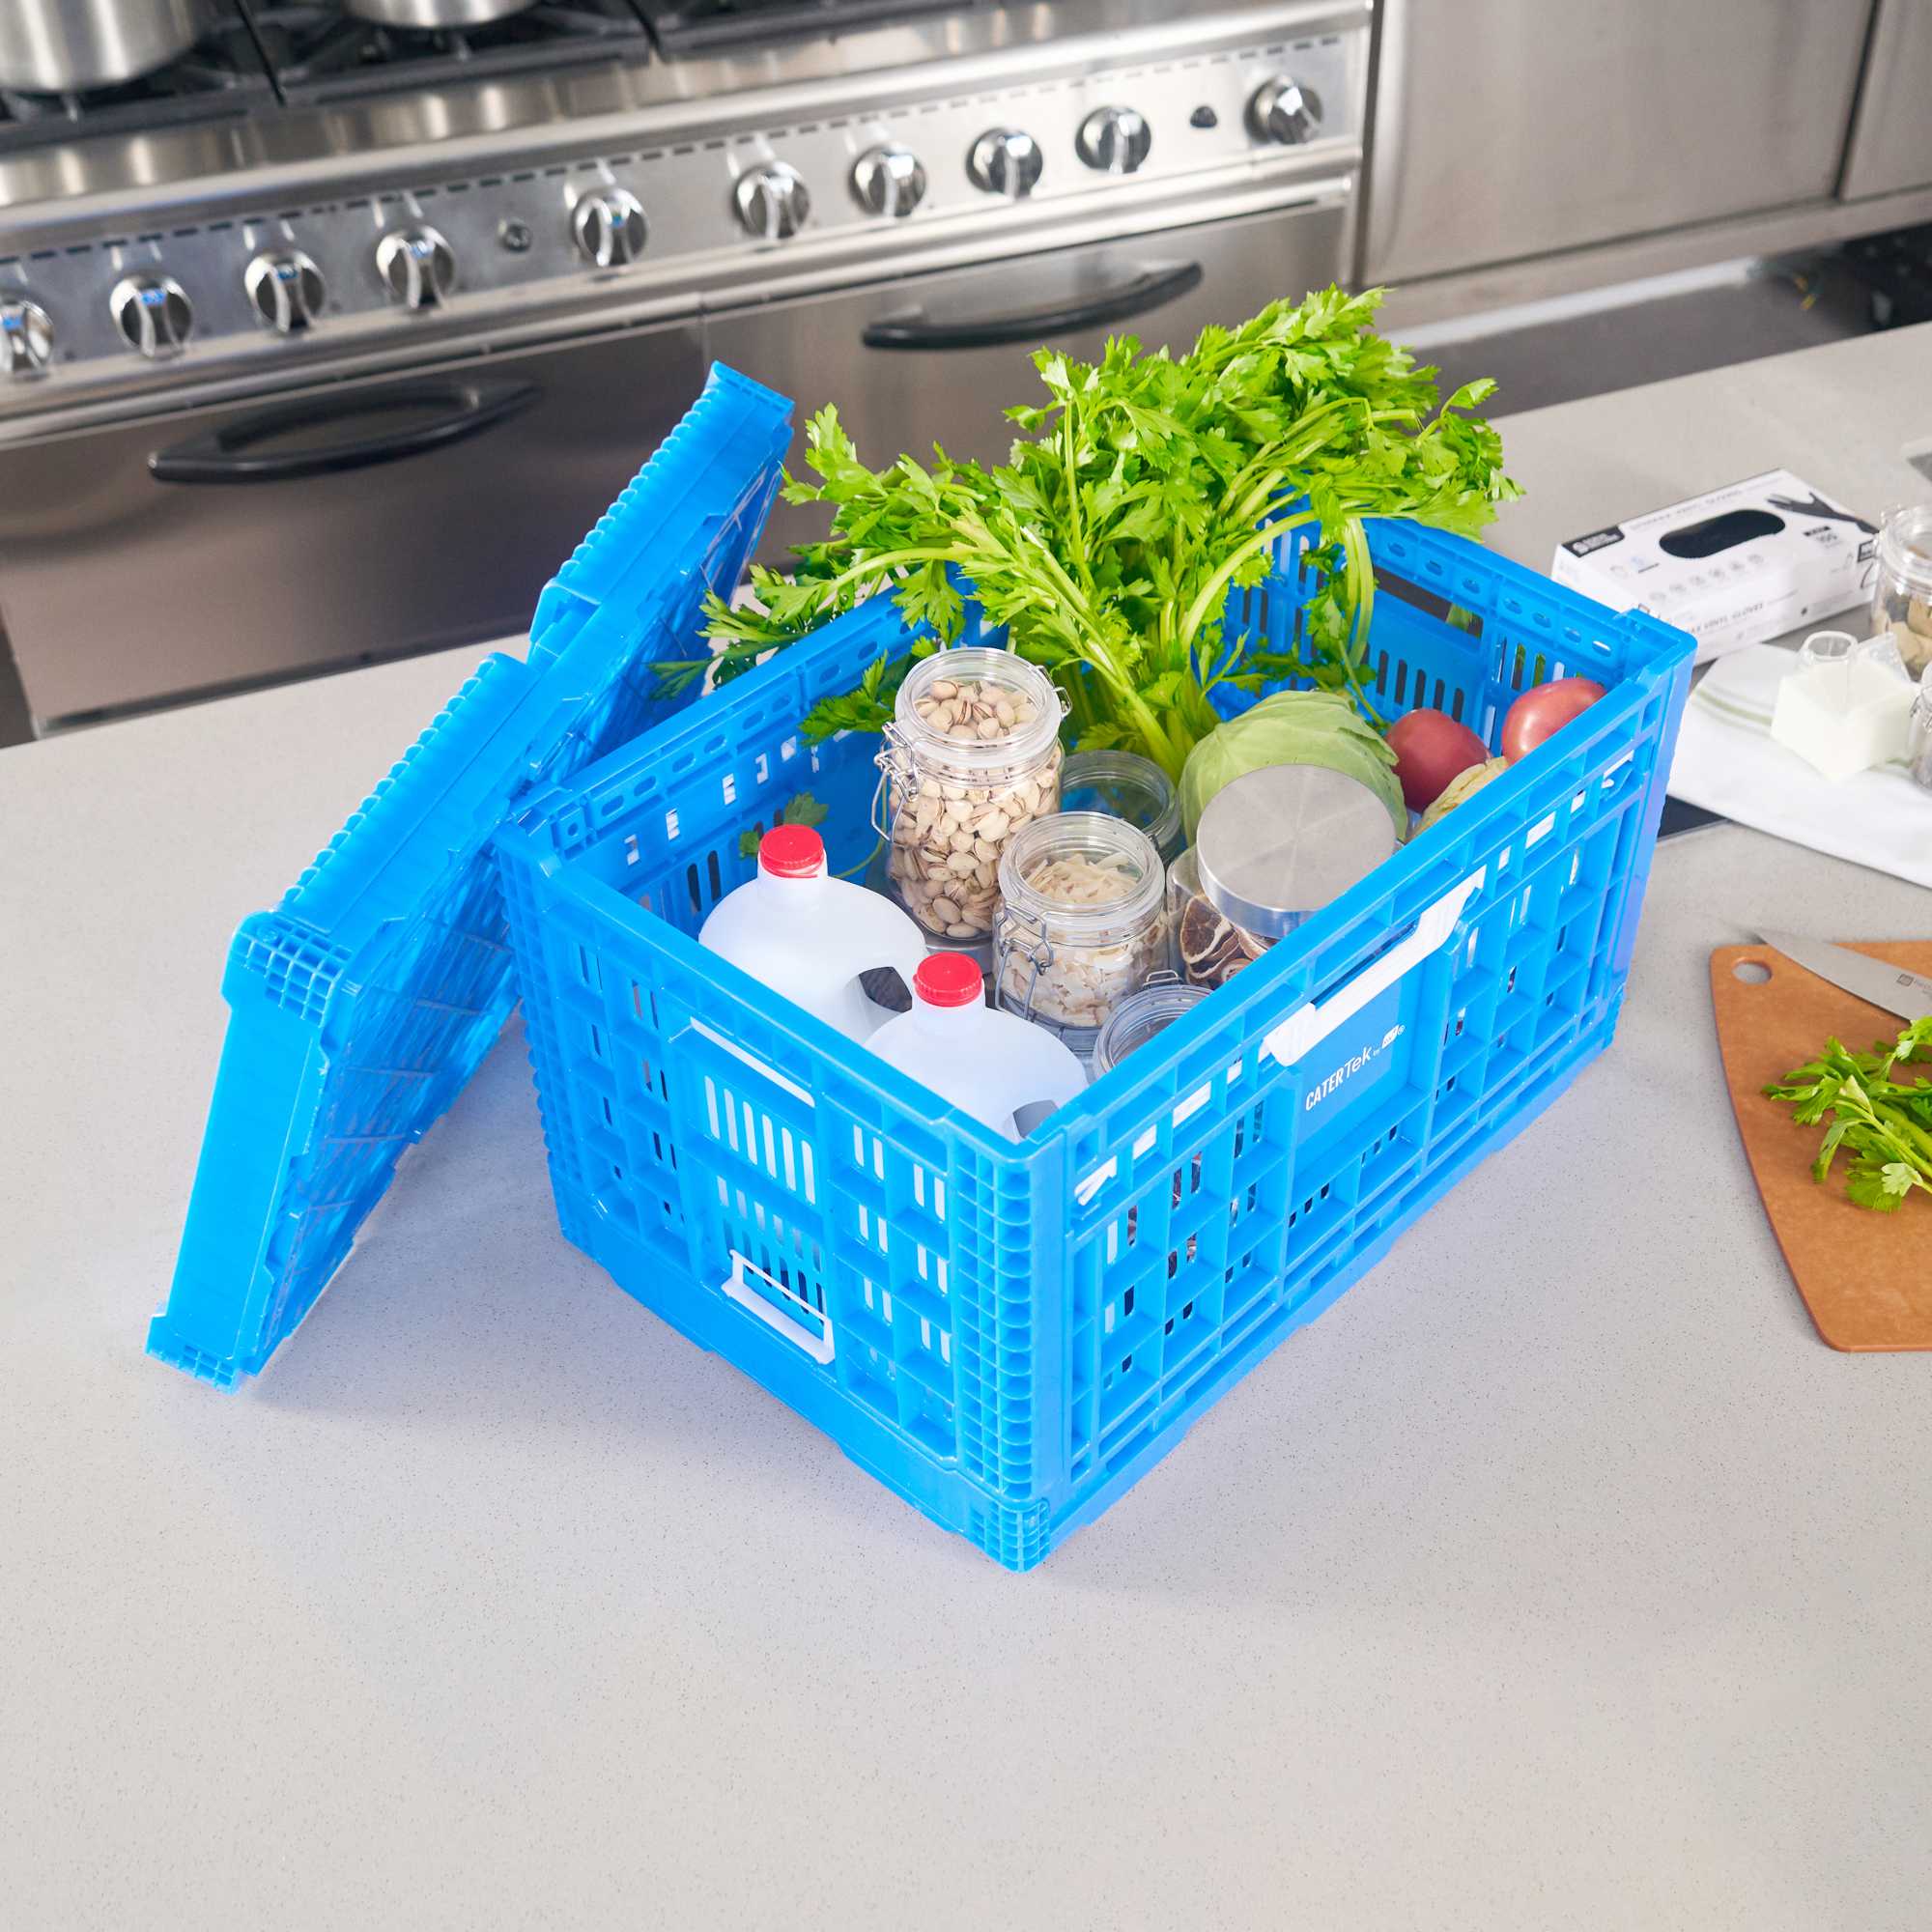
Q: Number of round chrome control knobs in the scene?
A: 10